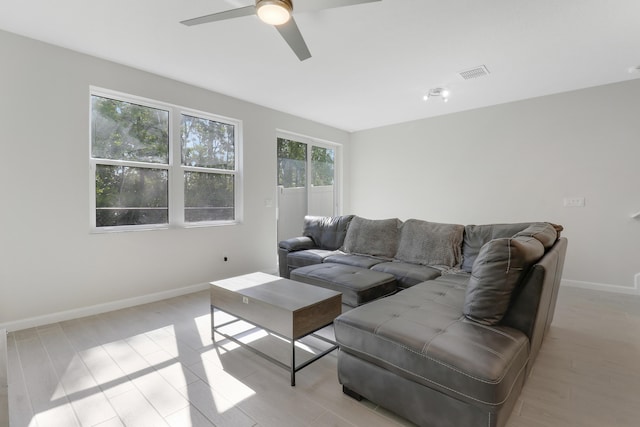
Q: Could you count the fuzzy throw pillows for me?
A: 2